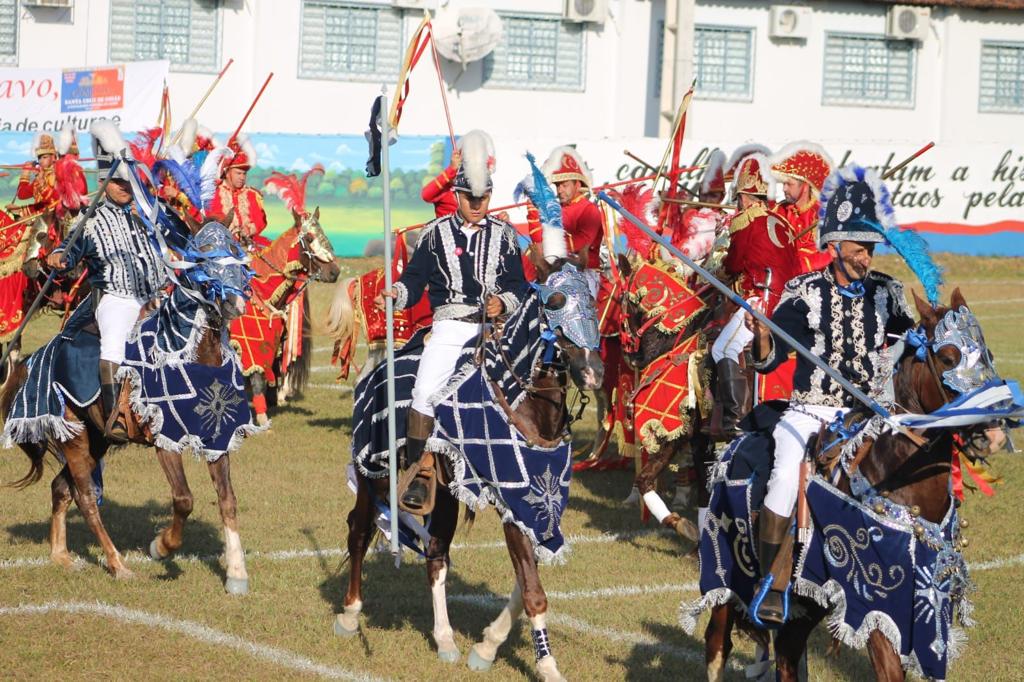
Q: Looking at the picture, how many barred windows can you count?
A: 7